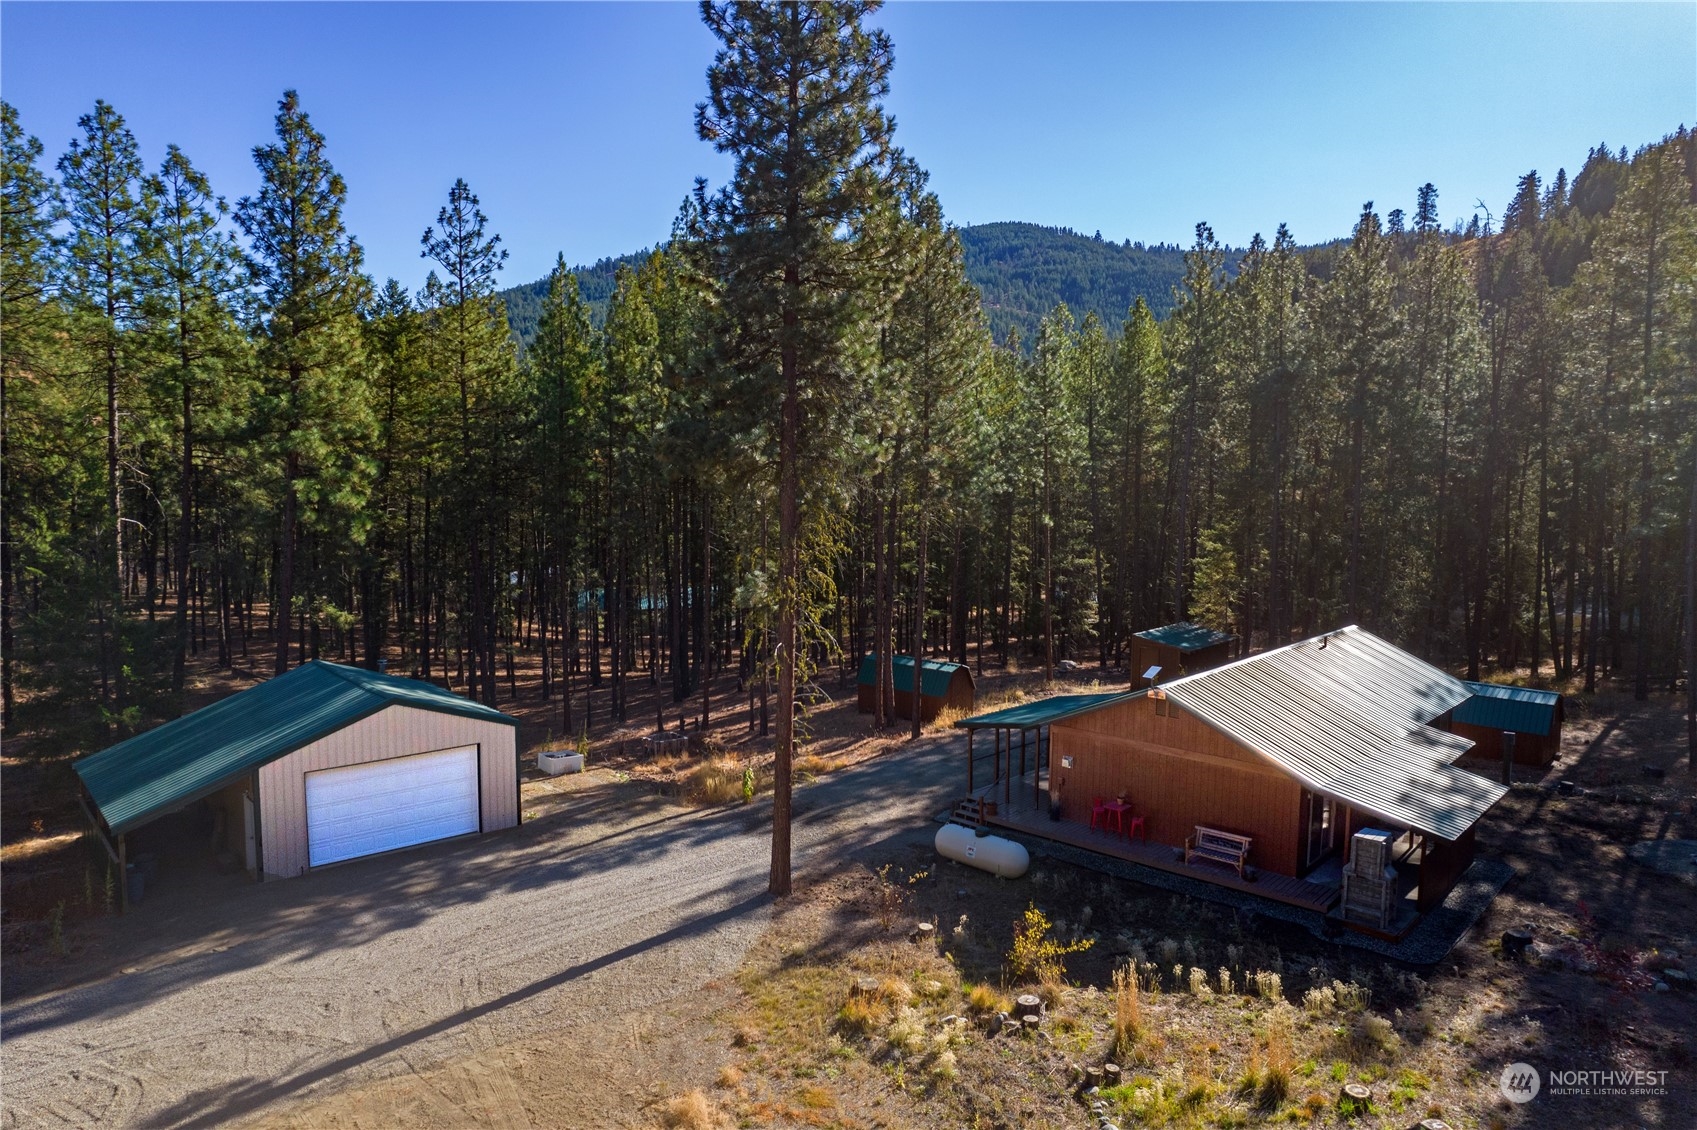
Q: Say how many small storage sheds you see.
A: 3